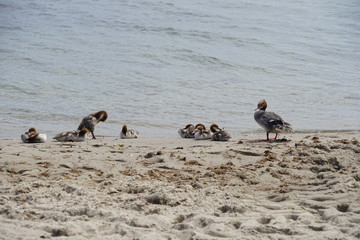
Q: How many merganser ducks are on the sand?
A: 8